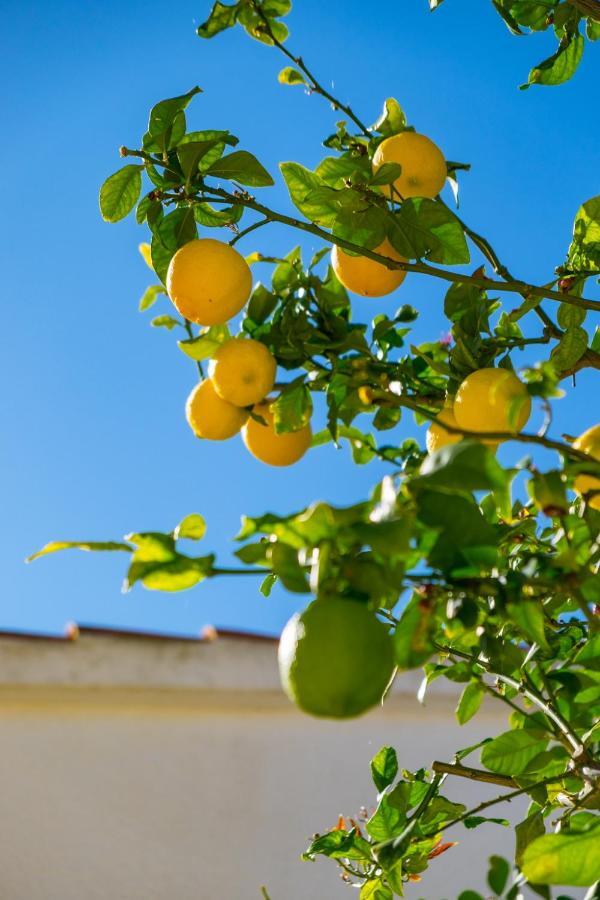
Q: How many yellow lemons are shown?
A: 9